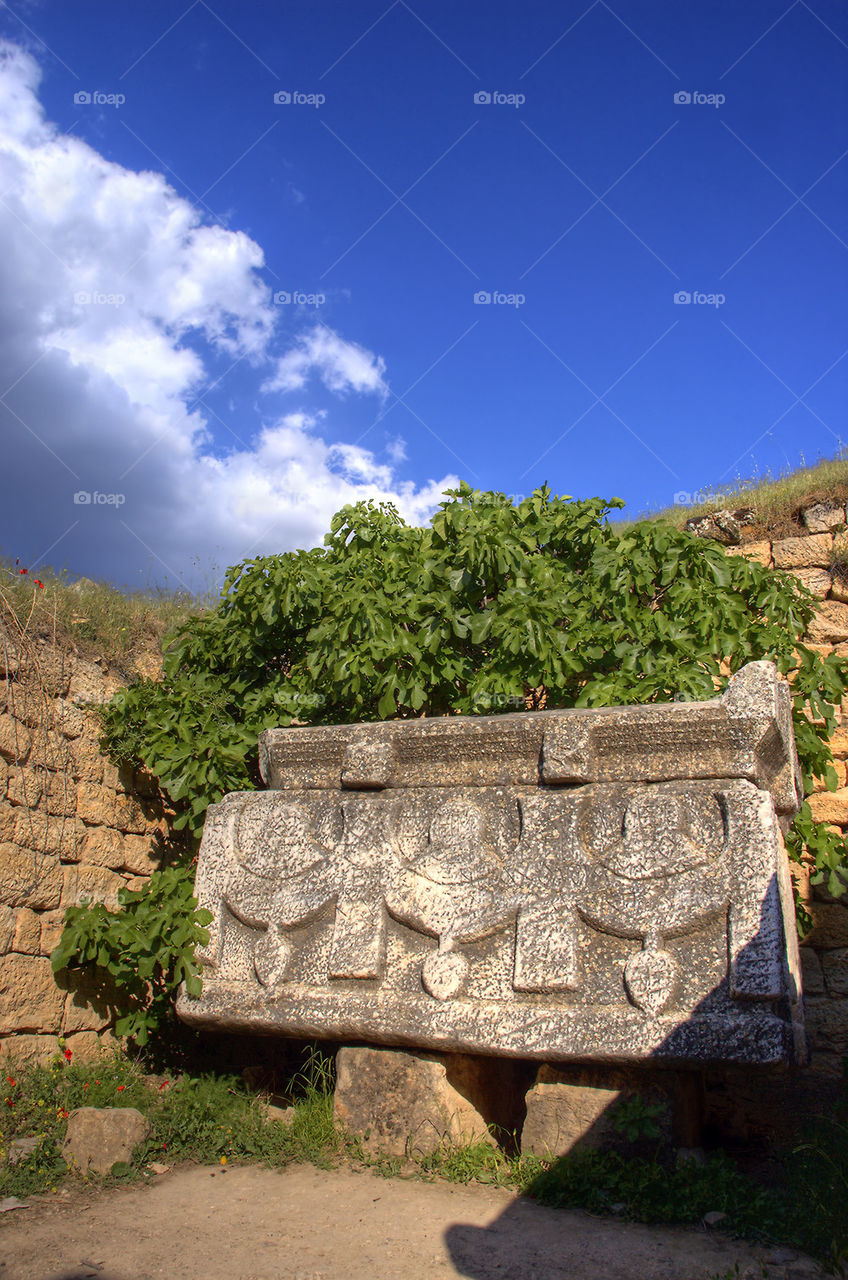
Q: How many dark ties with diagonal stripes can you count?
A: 0